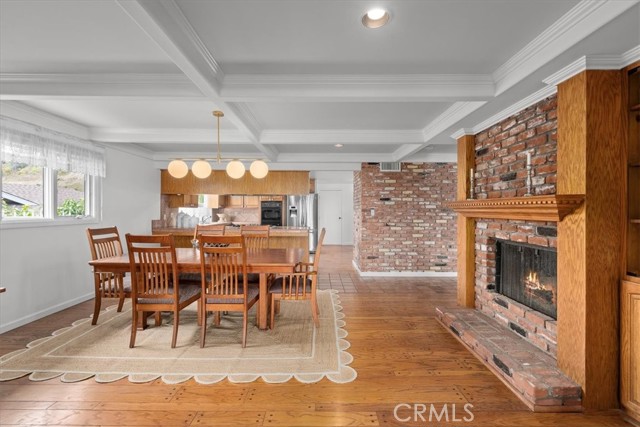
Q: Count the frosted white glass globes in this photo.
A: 4